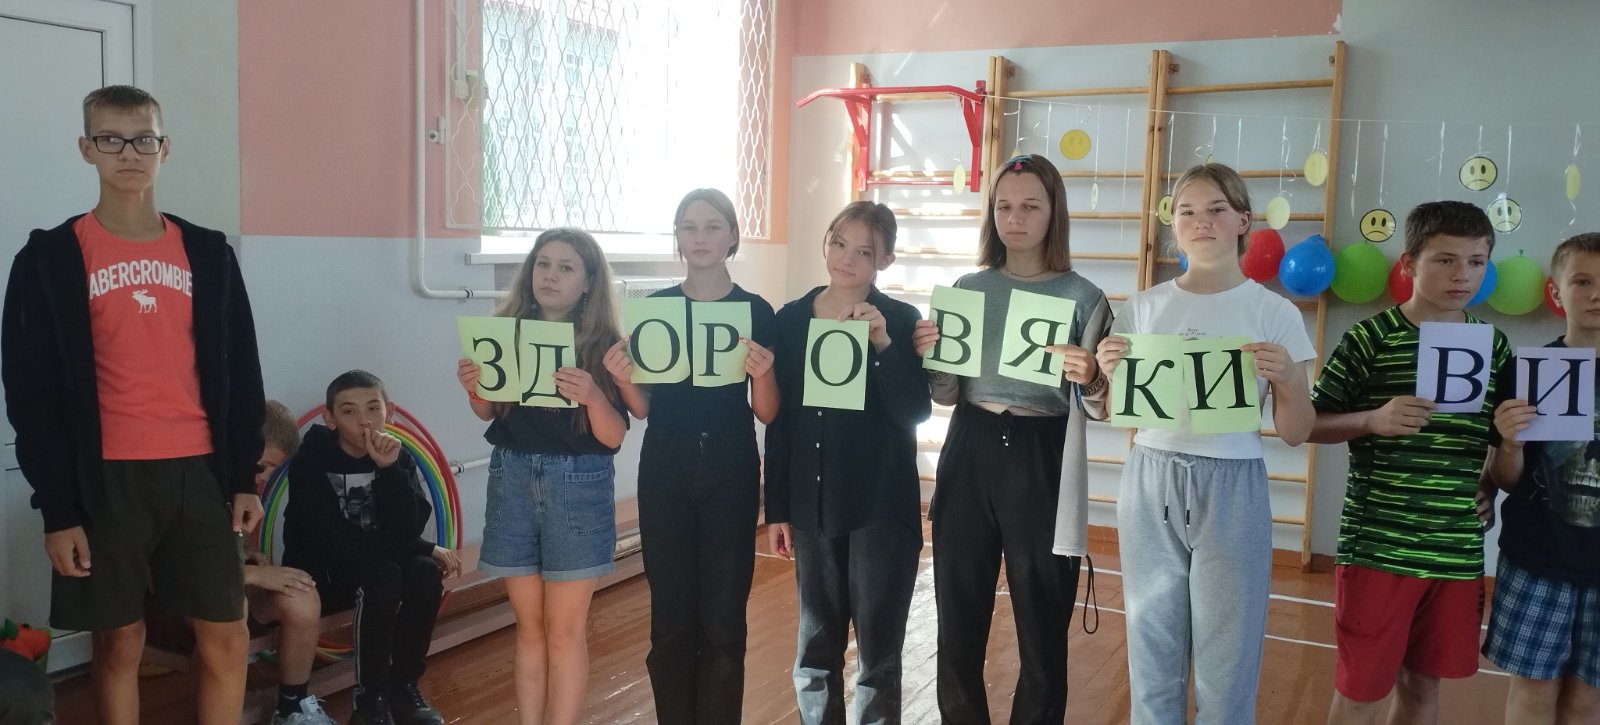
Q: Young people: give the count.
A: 10